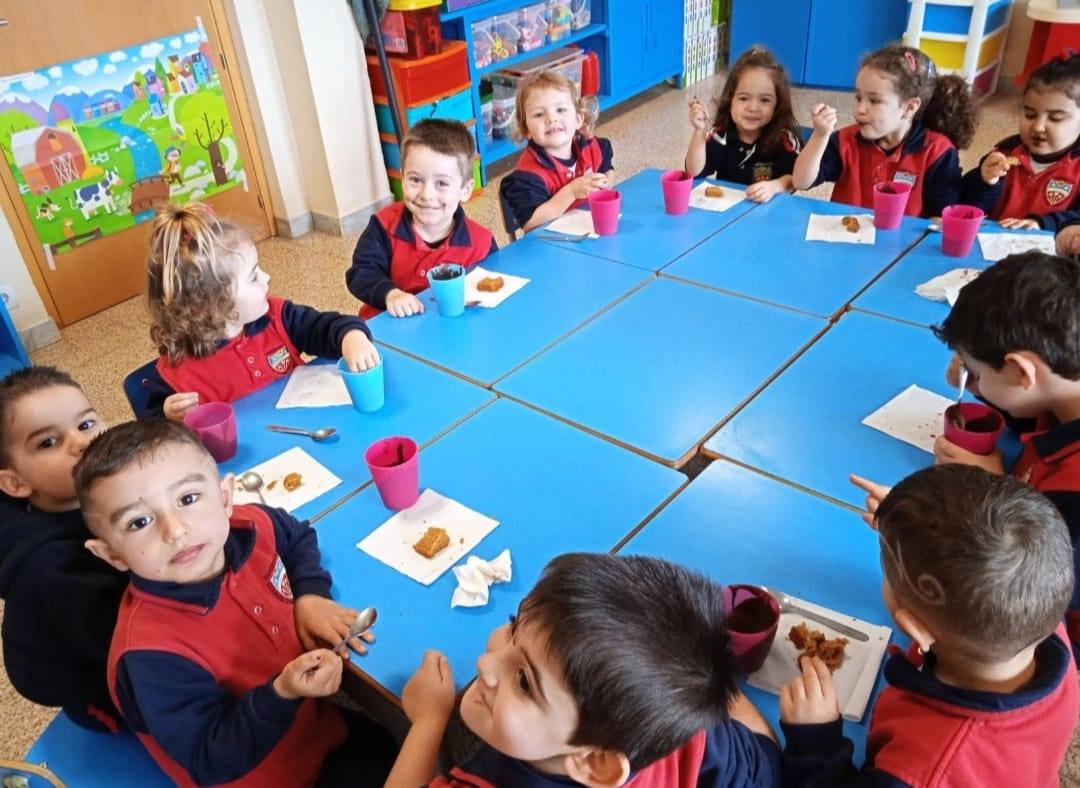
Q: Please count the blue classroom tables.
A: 9